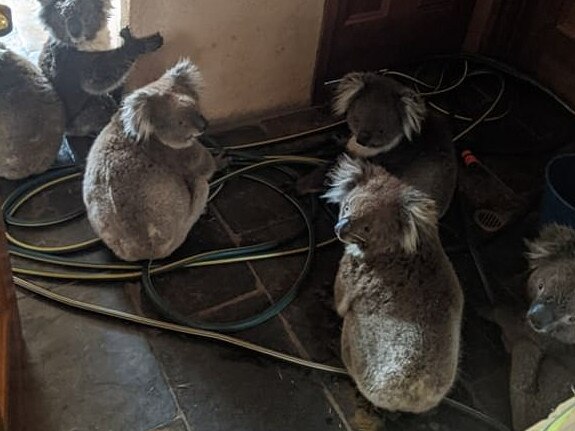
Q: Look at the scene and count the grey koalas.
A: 6